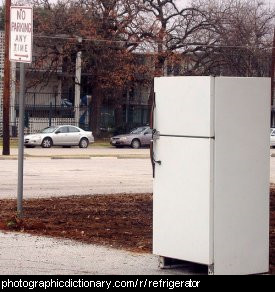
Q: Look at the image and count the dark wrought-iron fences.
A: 1